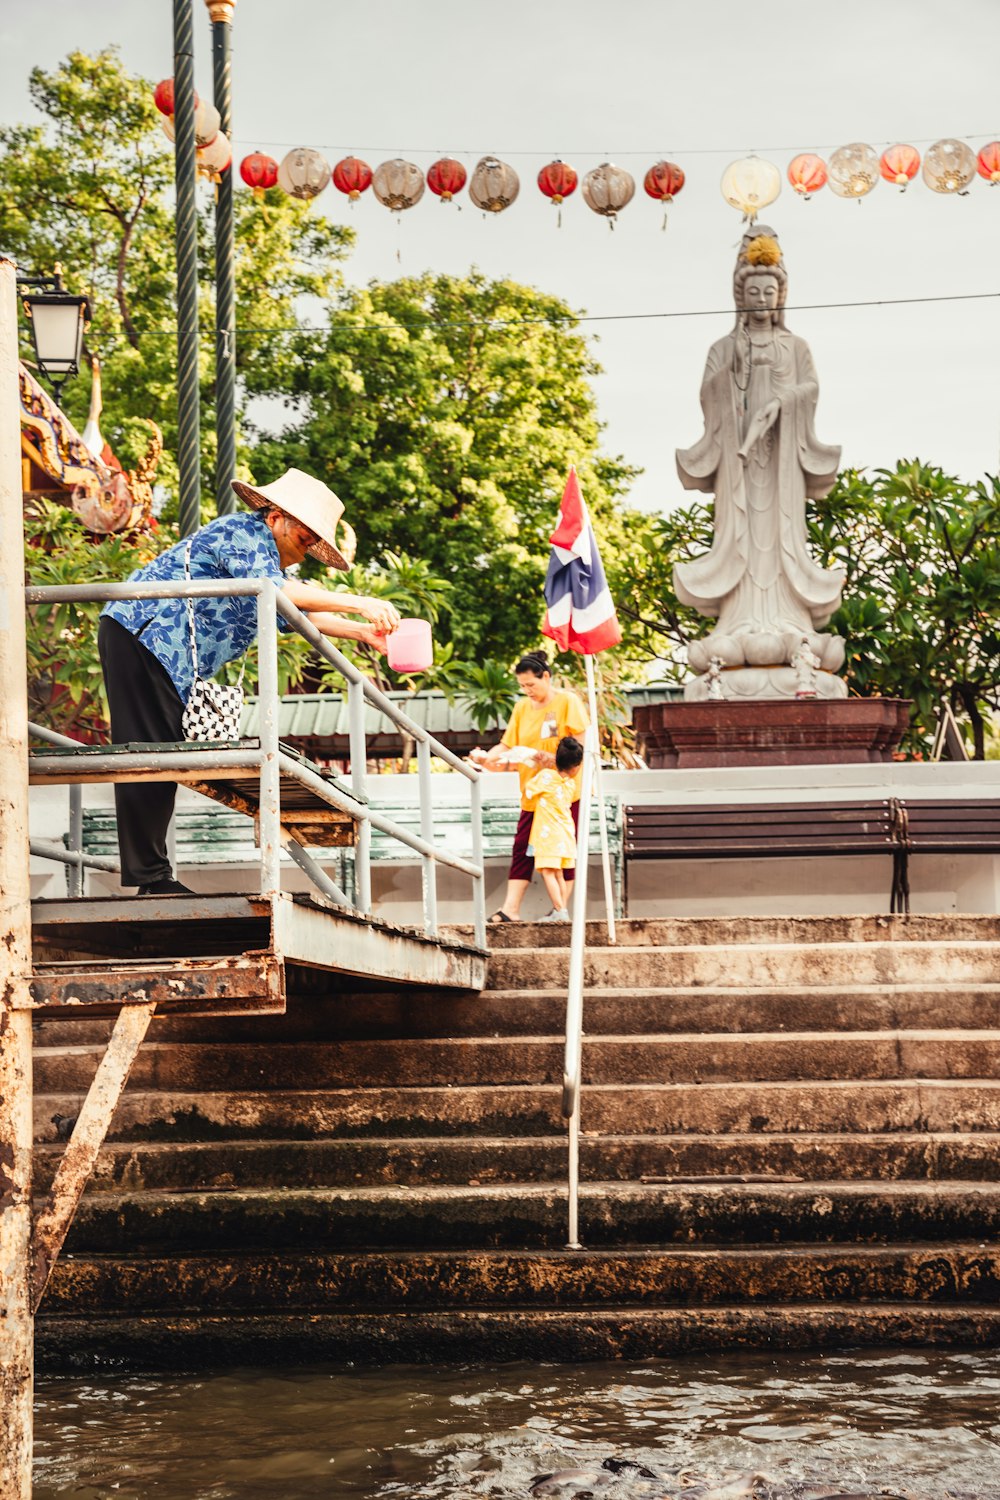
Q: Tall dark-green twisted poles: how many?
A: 2